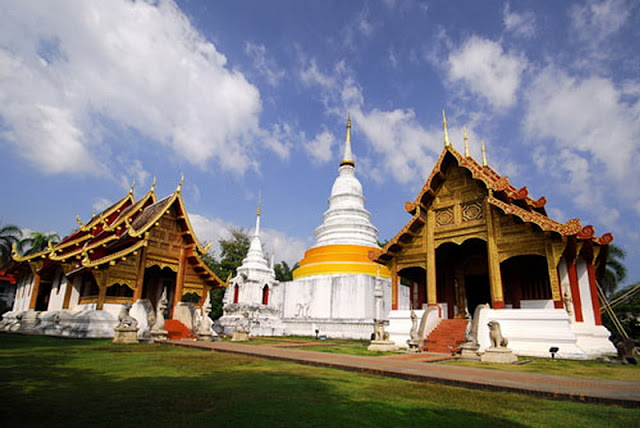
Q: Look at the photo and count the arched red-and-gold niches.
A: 2